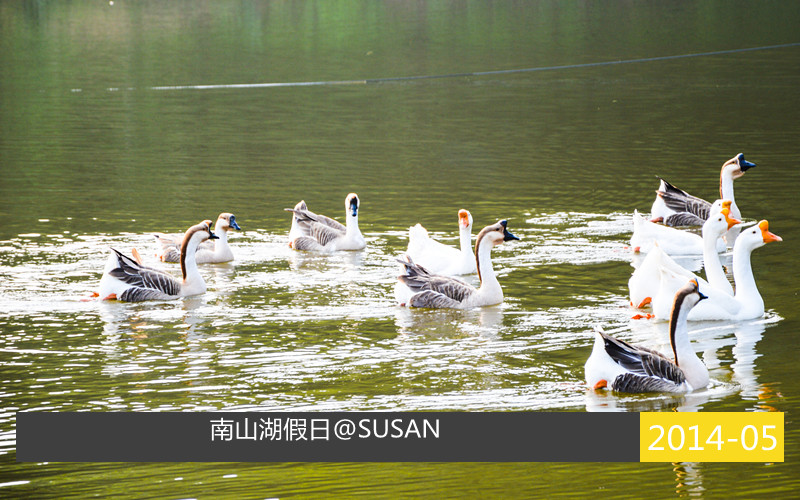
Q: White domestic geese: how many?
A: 4